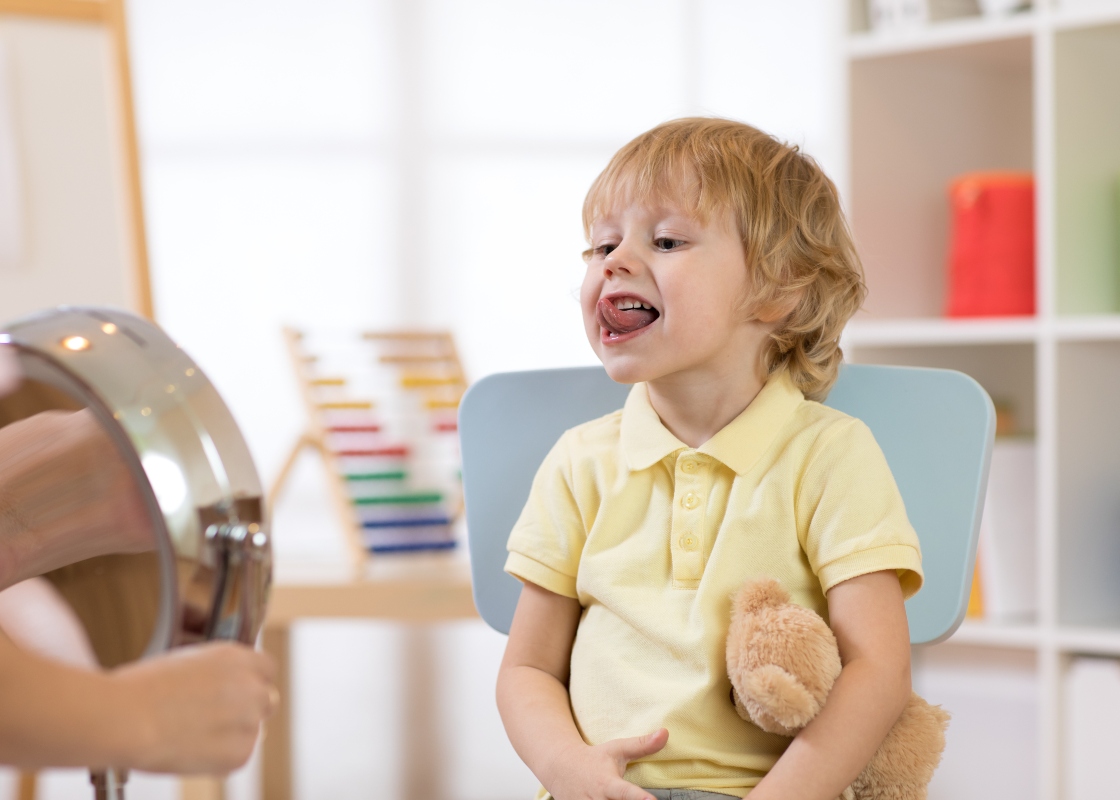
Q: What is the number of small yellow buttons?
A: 3